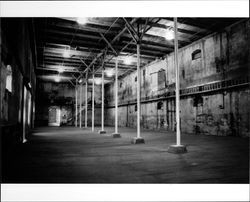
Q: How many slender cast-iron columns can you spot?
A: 8